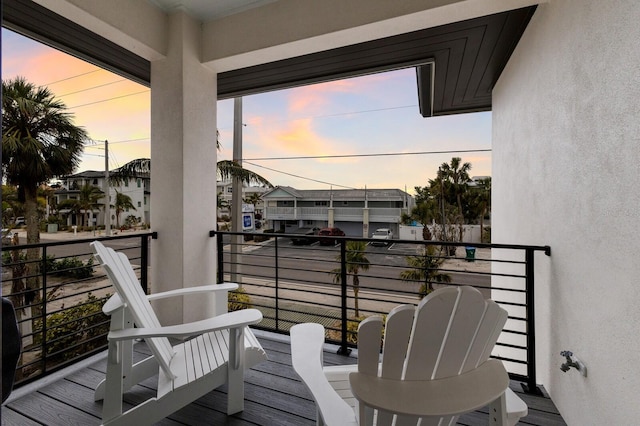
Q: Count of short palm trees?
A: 2